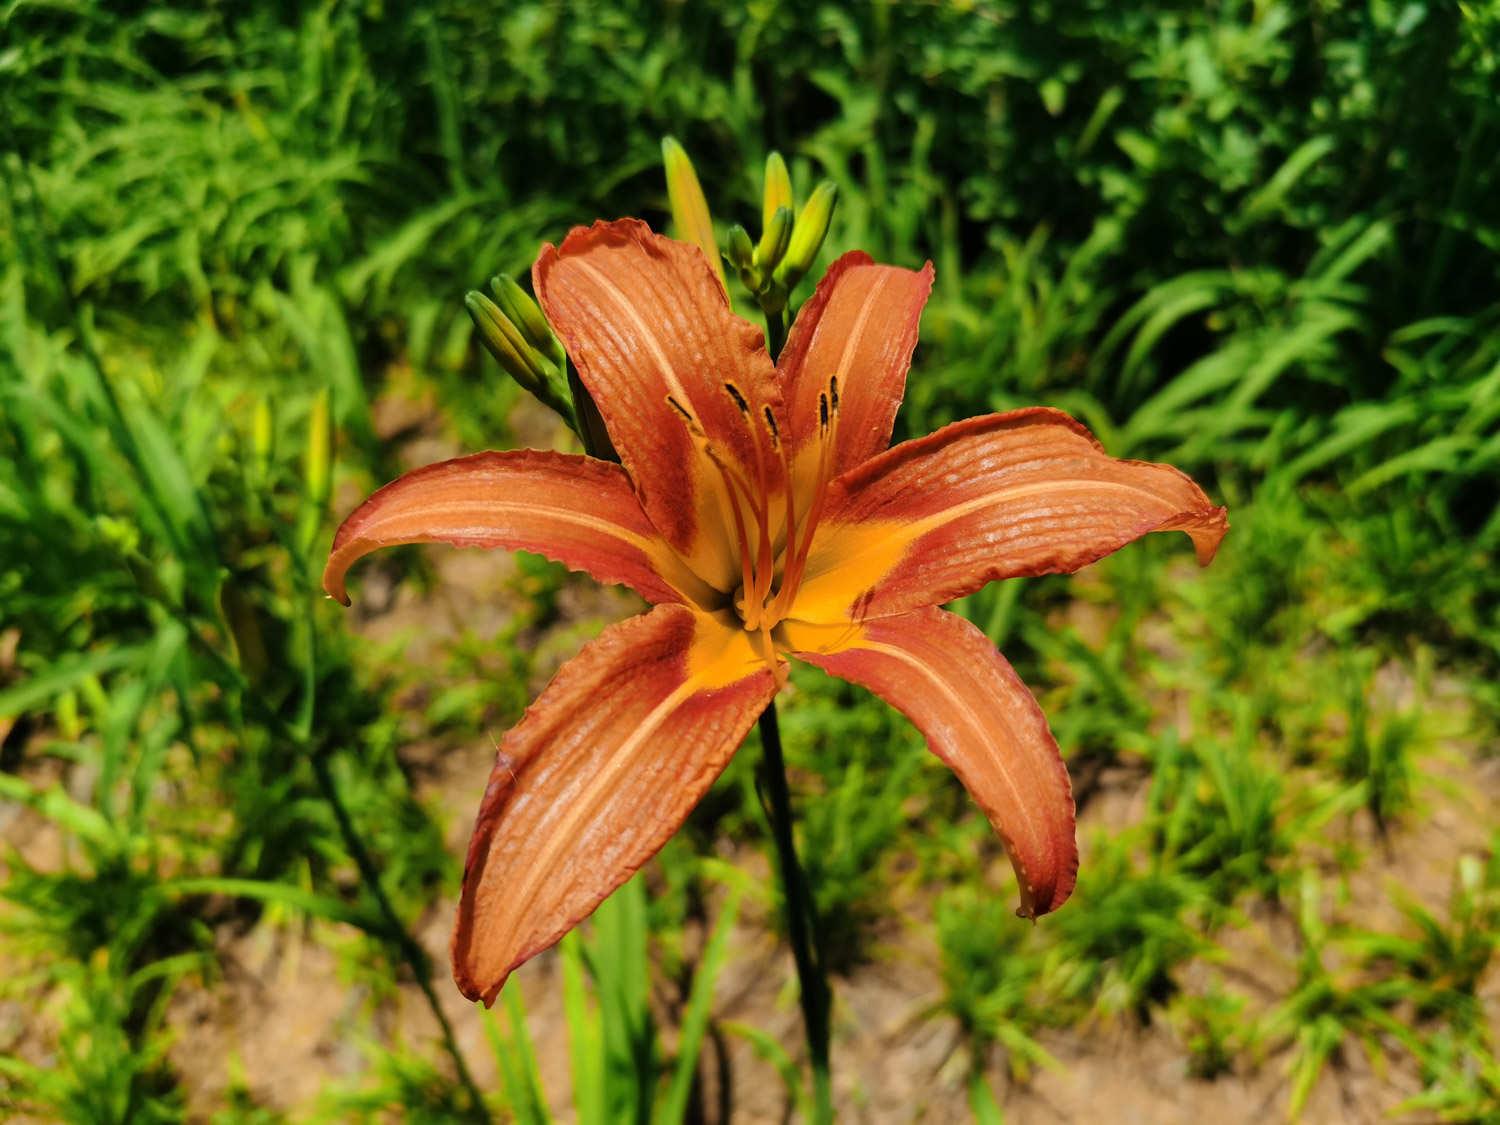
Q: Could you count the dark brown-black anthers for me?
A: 5